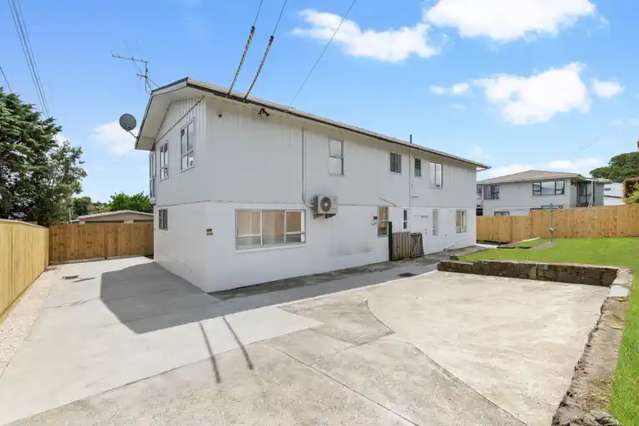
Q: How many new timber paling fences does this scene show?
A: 3